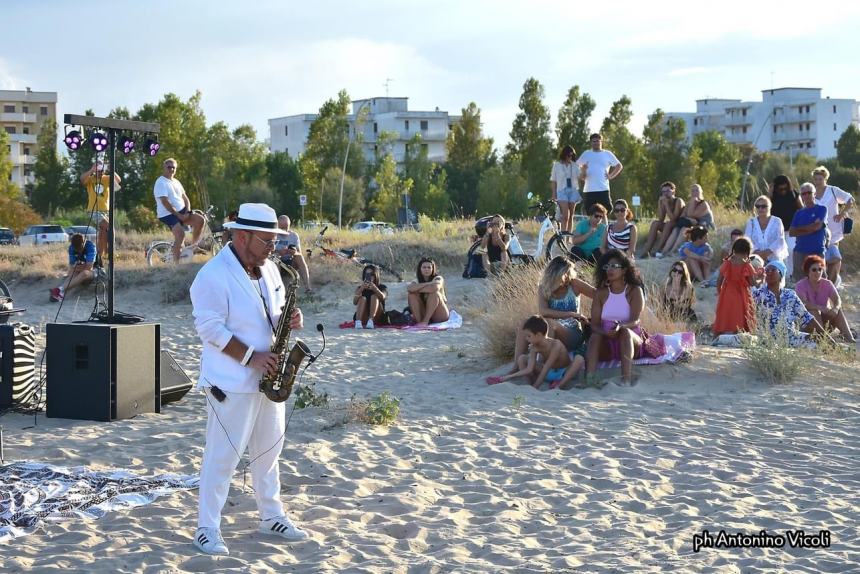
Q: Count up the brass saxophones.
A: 1